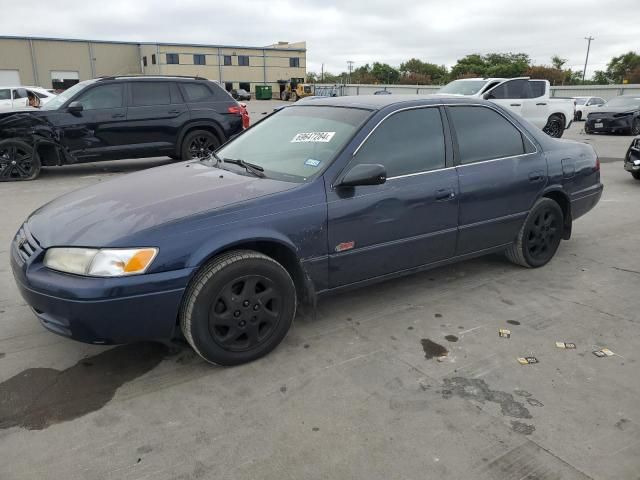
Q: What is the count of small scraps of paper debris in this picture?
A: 4